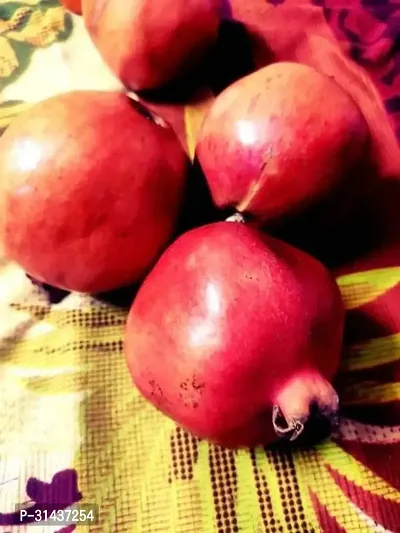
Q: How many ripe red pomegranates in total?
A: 4